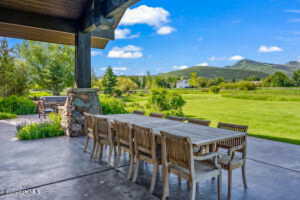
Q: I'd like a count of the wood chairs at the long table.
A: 10